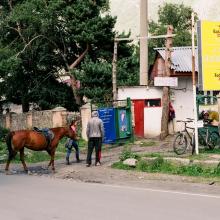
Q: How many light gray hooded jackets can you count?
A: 1